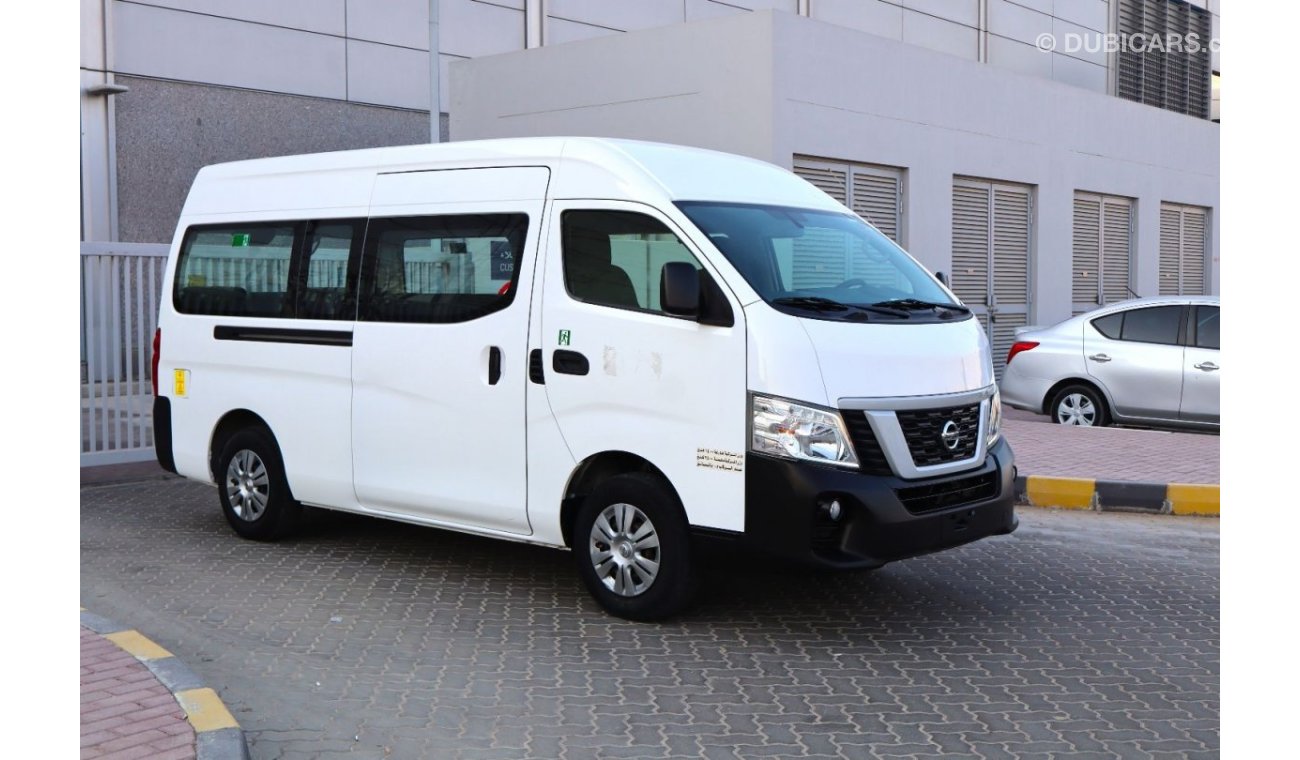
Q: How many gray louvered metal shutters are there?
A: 4